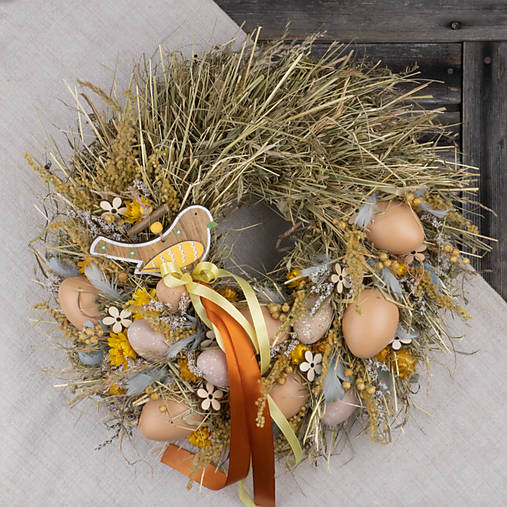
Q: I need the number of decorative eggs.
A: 11